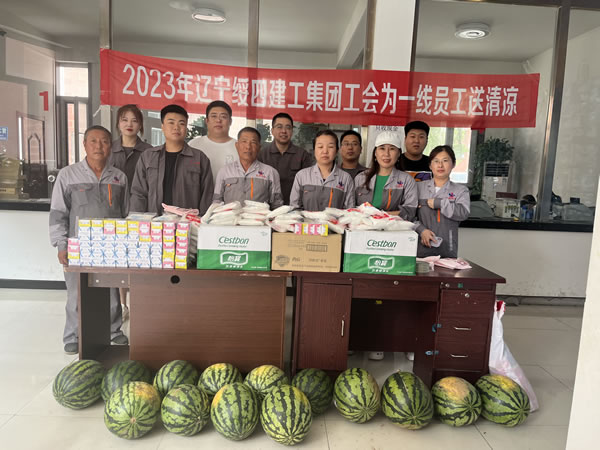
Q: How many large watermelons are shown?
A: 14